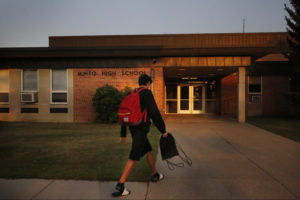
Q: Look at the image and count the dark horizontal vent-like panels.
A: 3